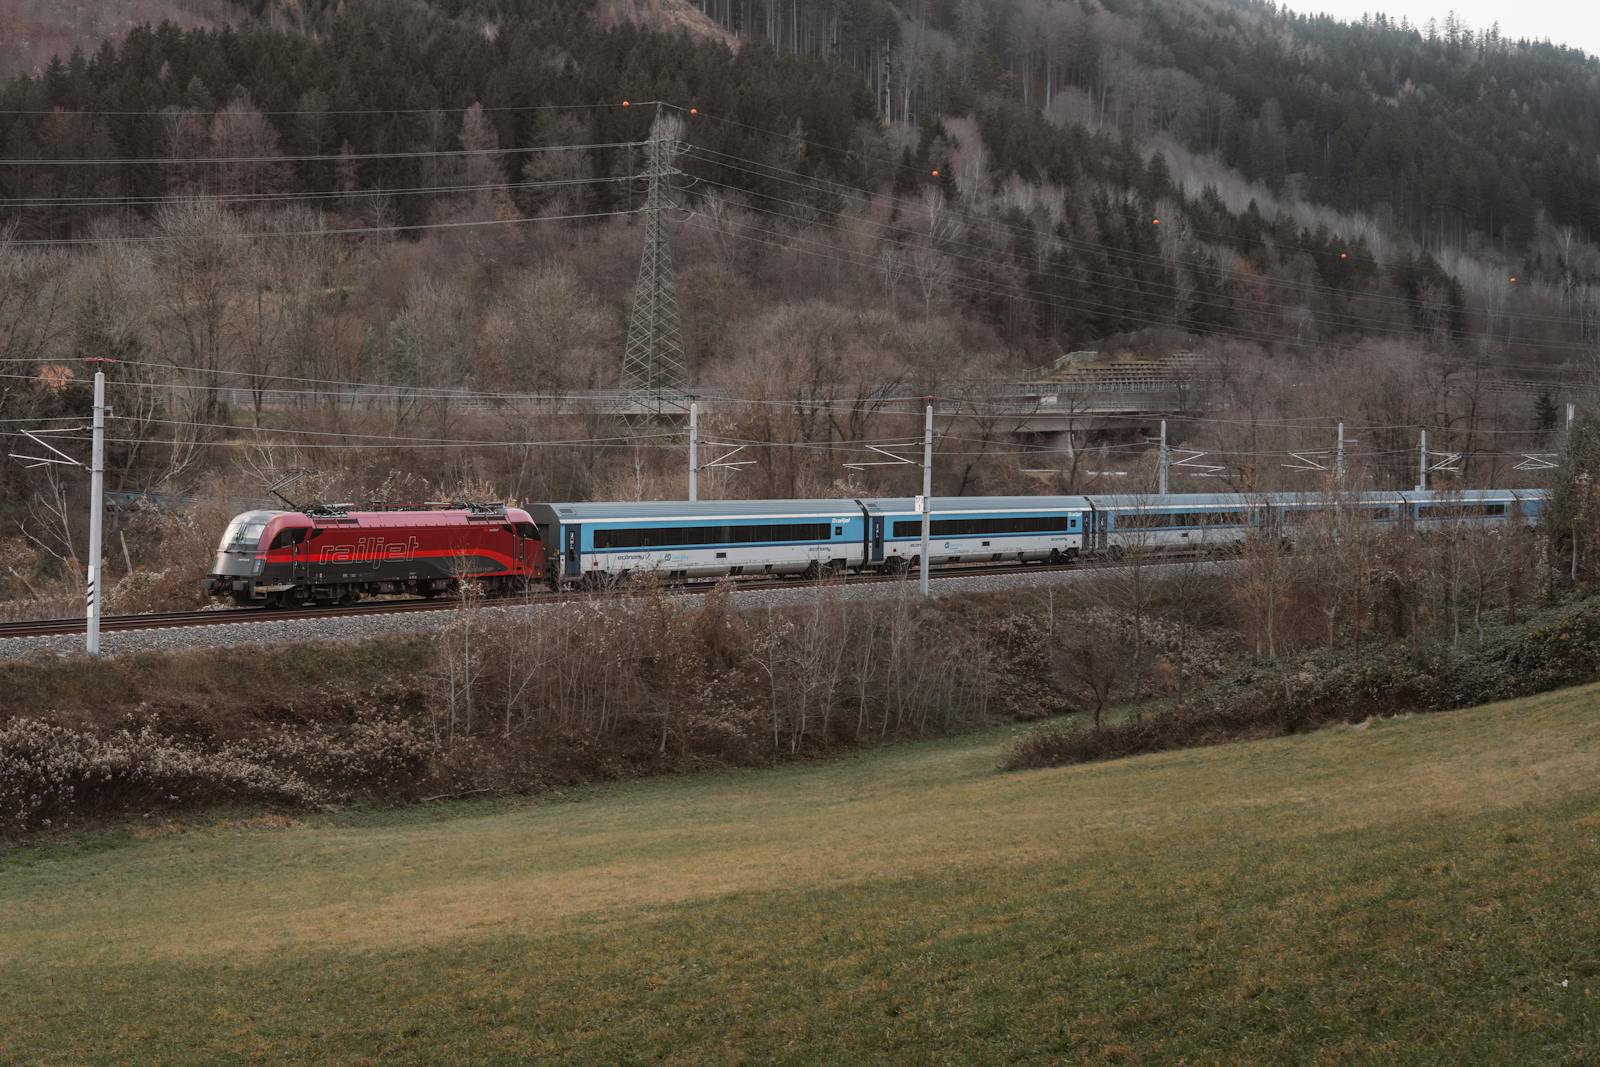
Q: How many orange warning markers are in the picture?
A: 6